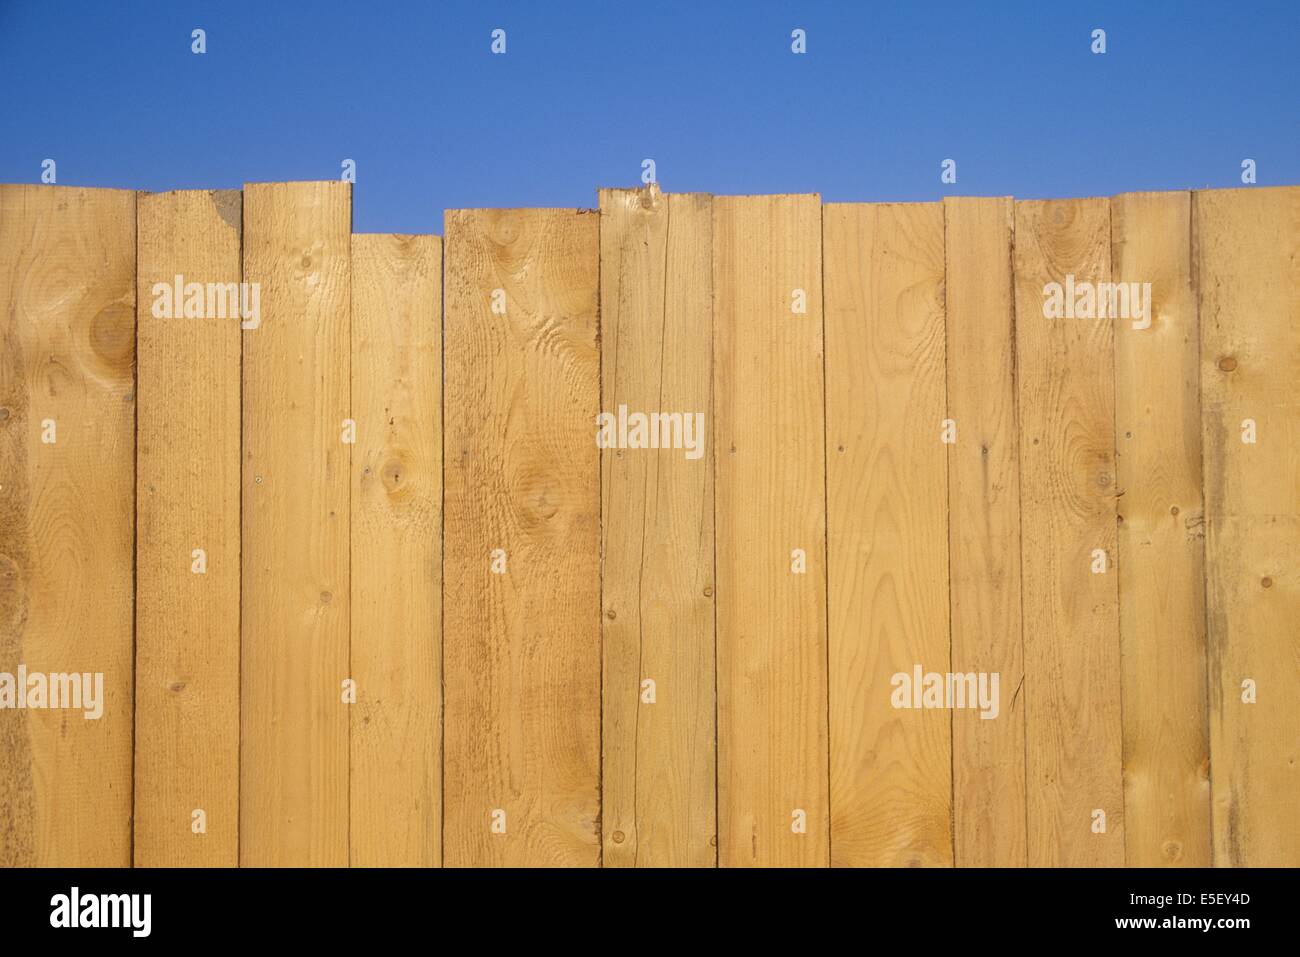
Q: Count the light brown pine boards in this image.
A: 12